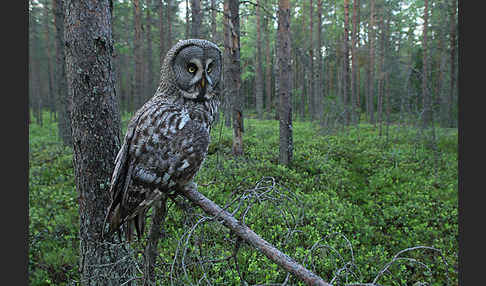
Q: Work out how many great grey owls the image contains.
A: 1